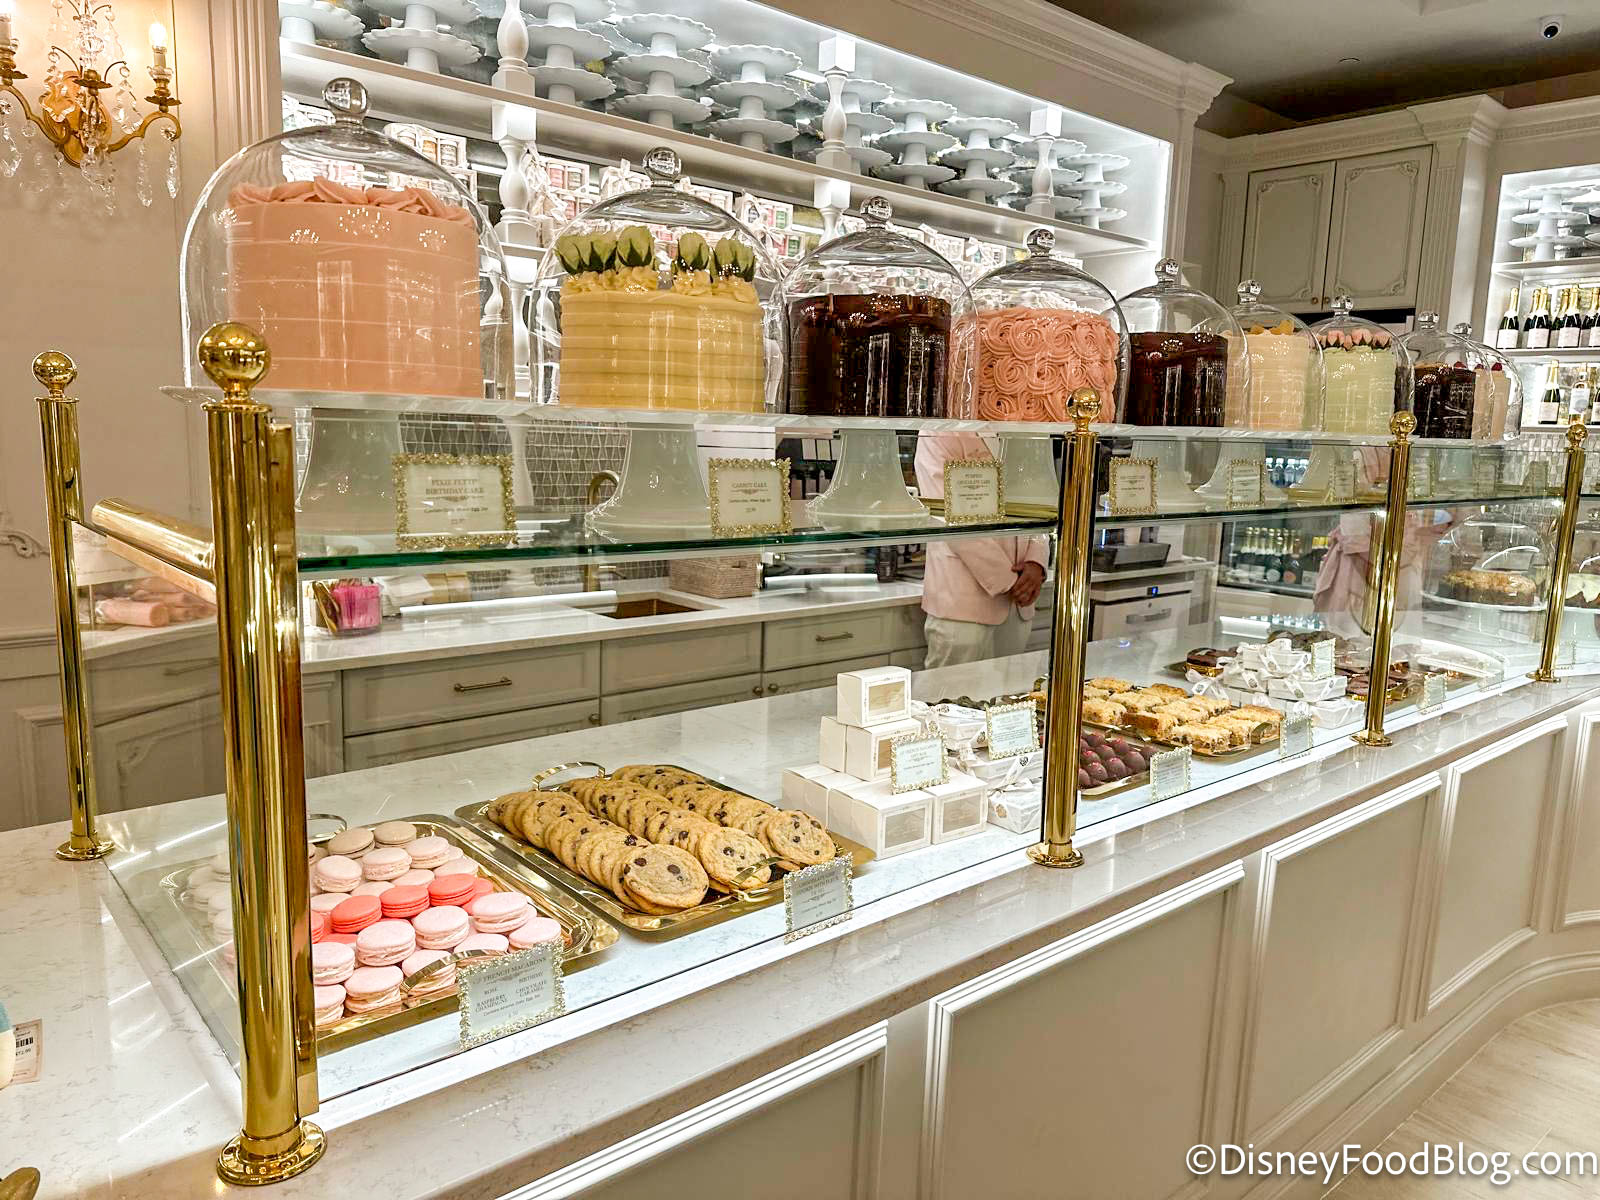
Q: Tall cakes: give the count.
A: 9